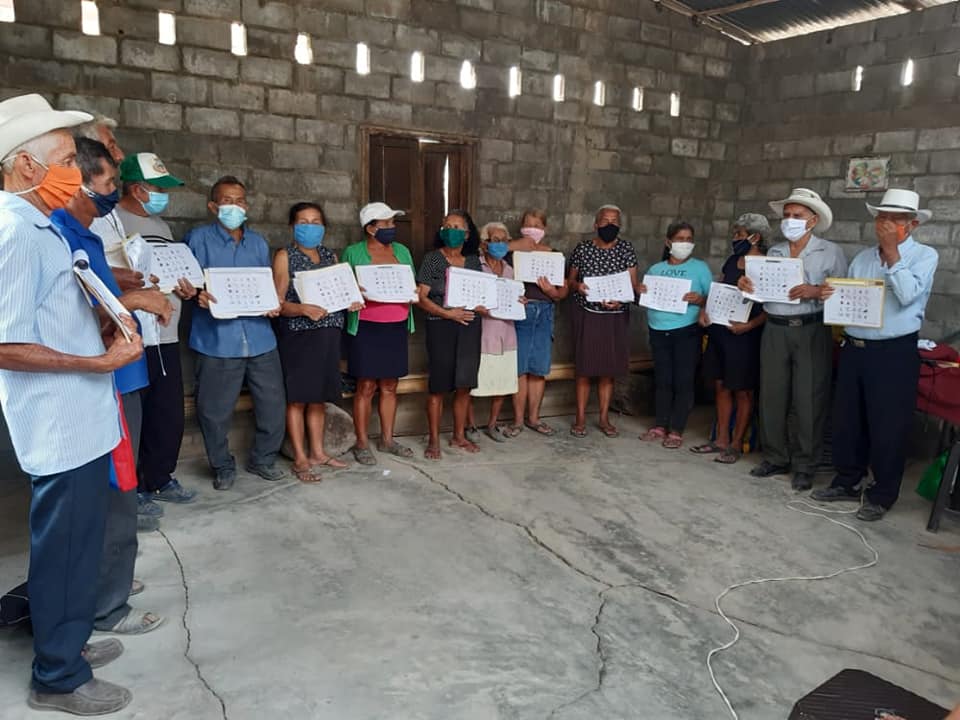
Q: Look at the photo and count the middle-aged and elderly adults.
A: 15